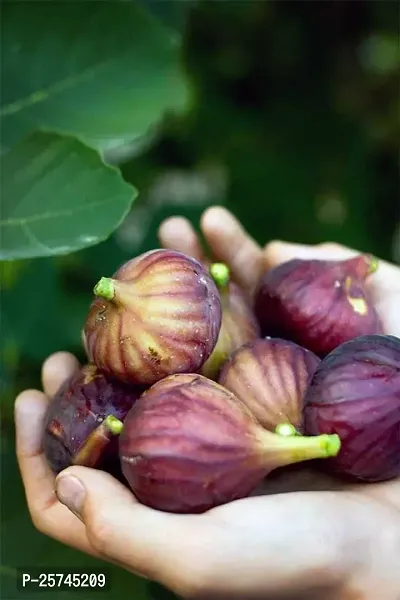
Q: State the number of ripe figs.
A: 7